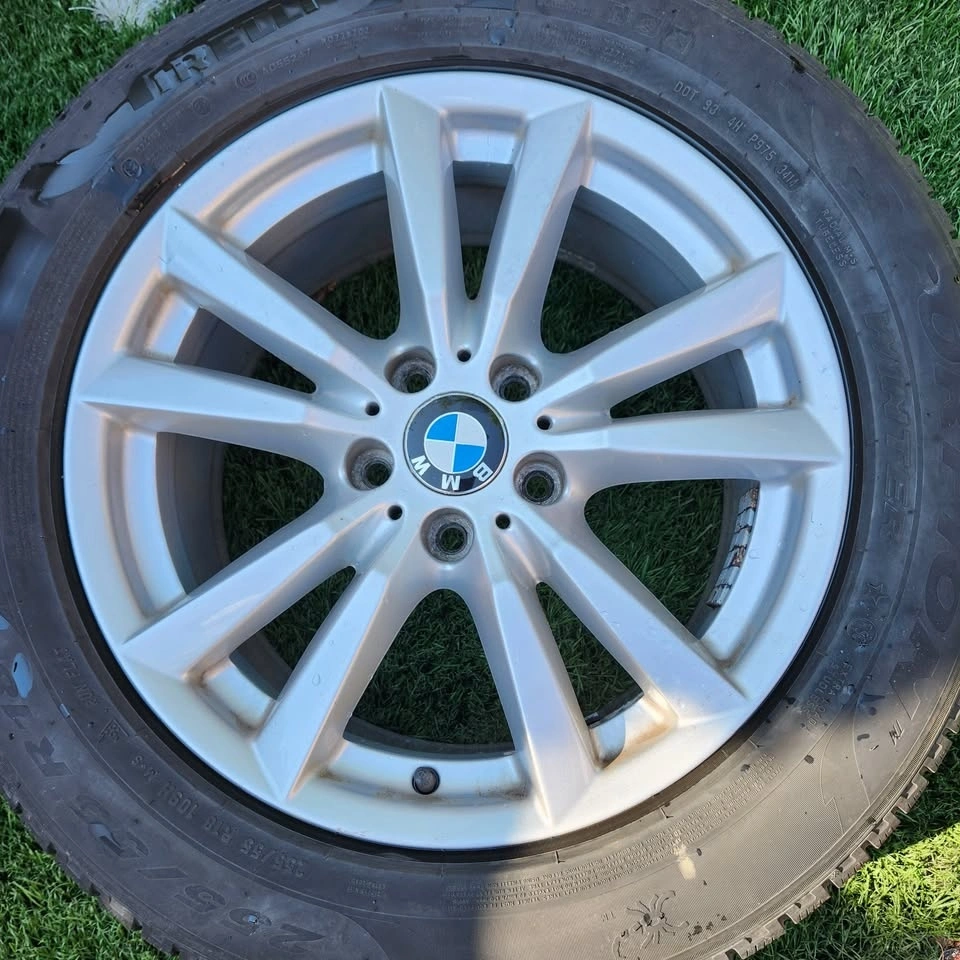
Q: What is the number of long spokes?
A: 10